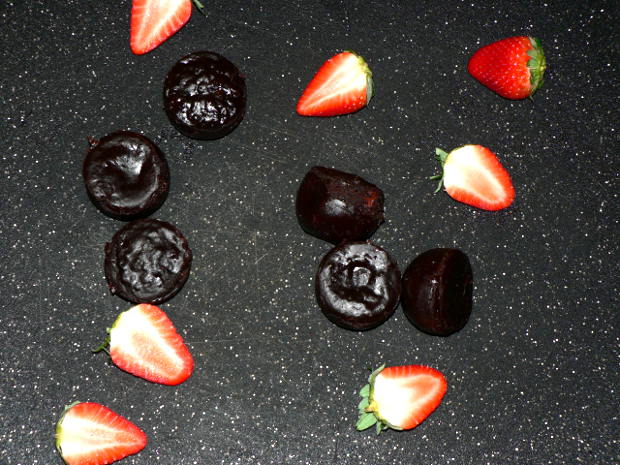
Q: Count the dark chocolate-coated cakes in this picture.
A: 6